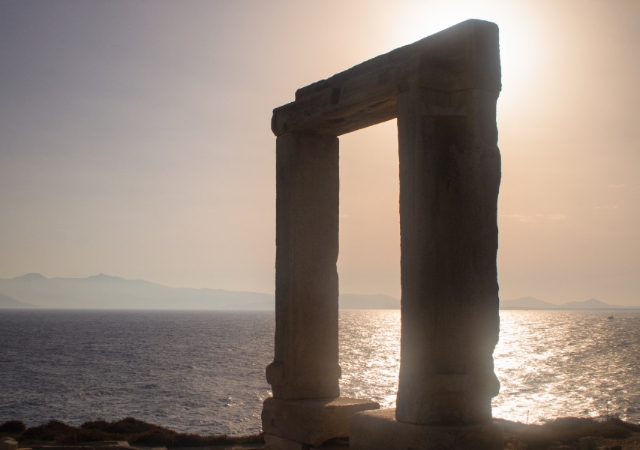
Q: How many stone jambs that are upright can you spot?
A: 2